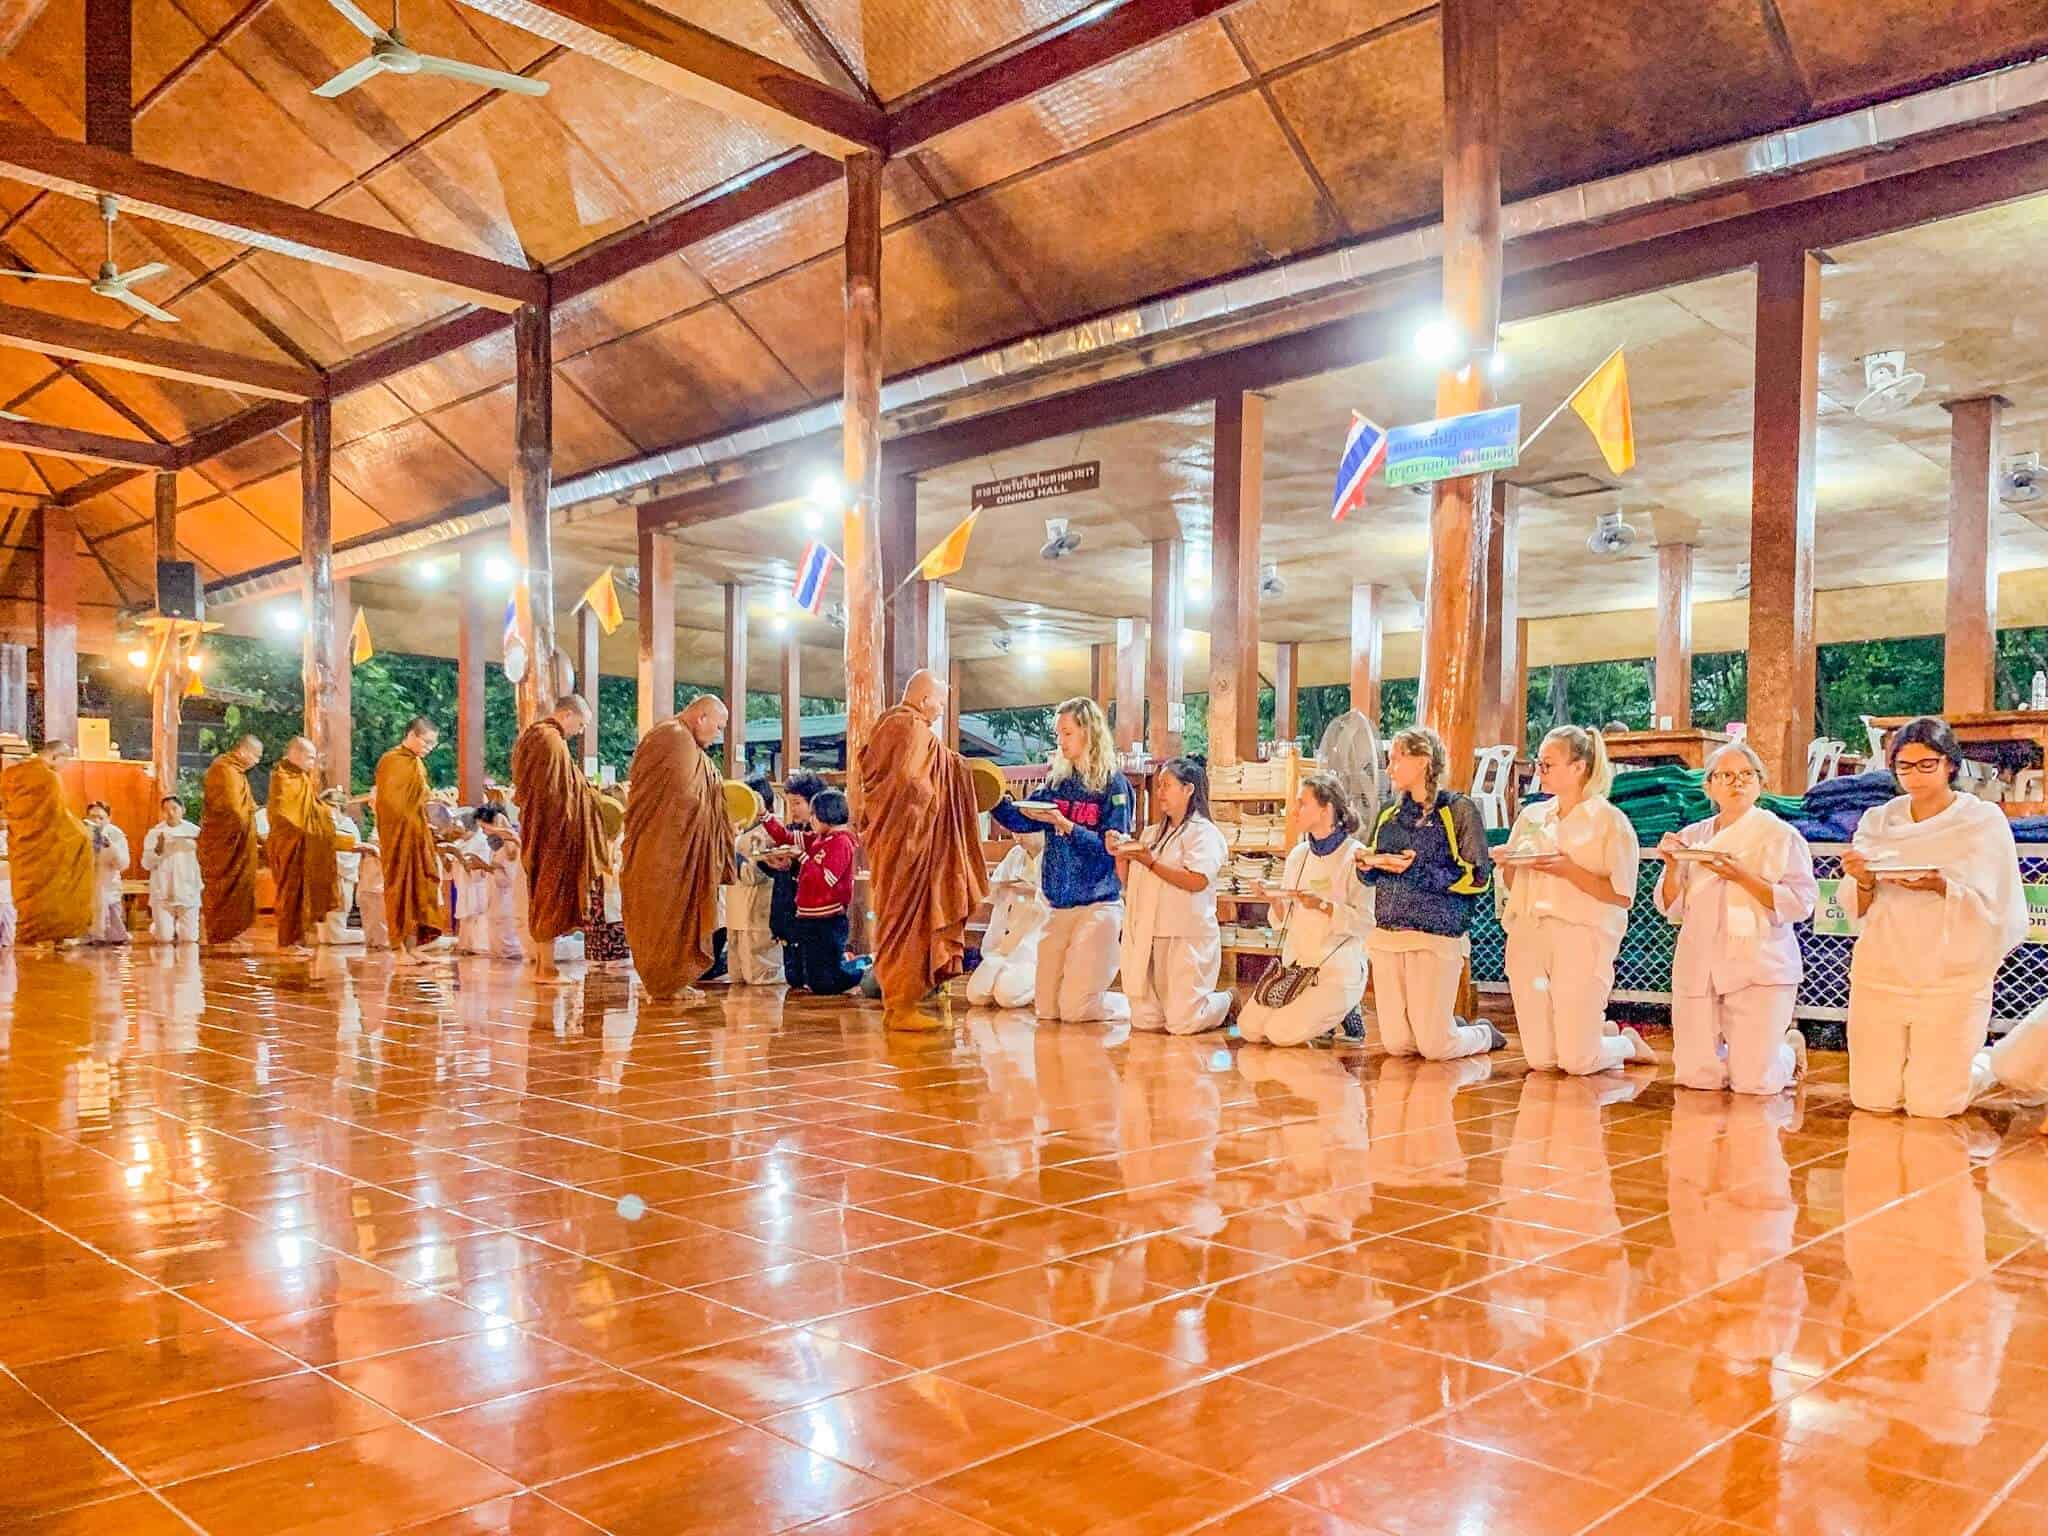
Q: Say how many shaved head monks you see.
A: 7